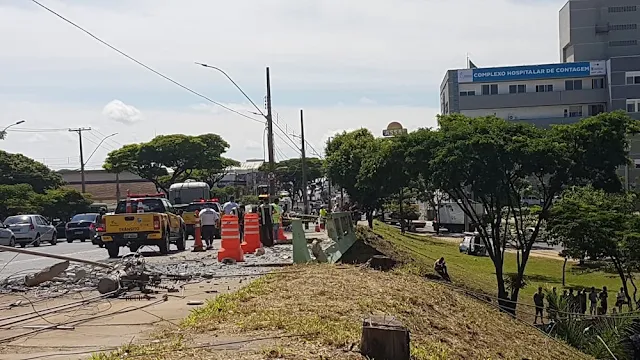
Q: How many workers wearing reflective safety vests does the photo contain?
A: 2